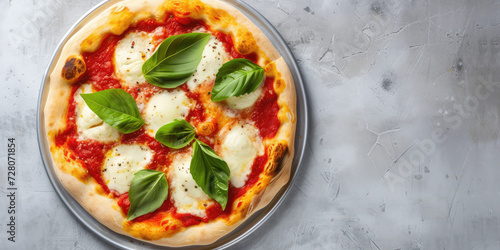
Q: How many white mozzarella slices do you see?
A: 8